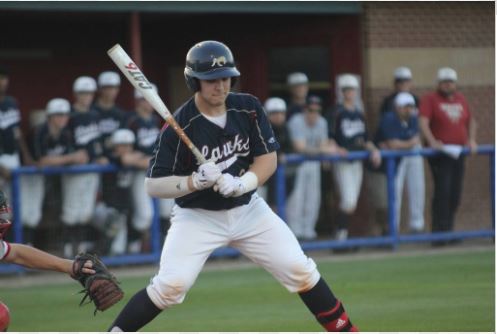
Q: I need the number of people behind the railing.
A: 13